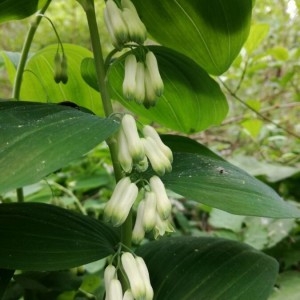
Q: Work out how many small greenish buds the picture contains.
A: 2